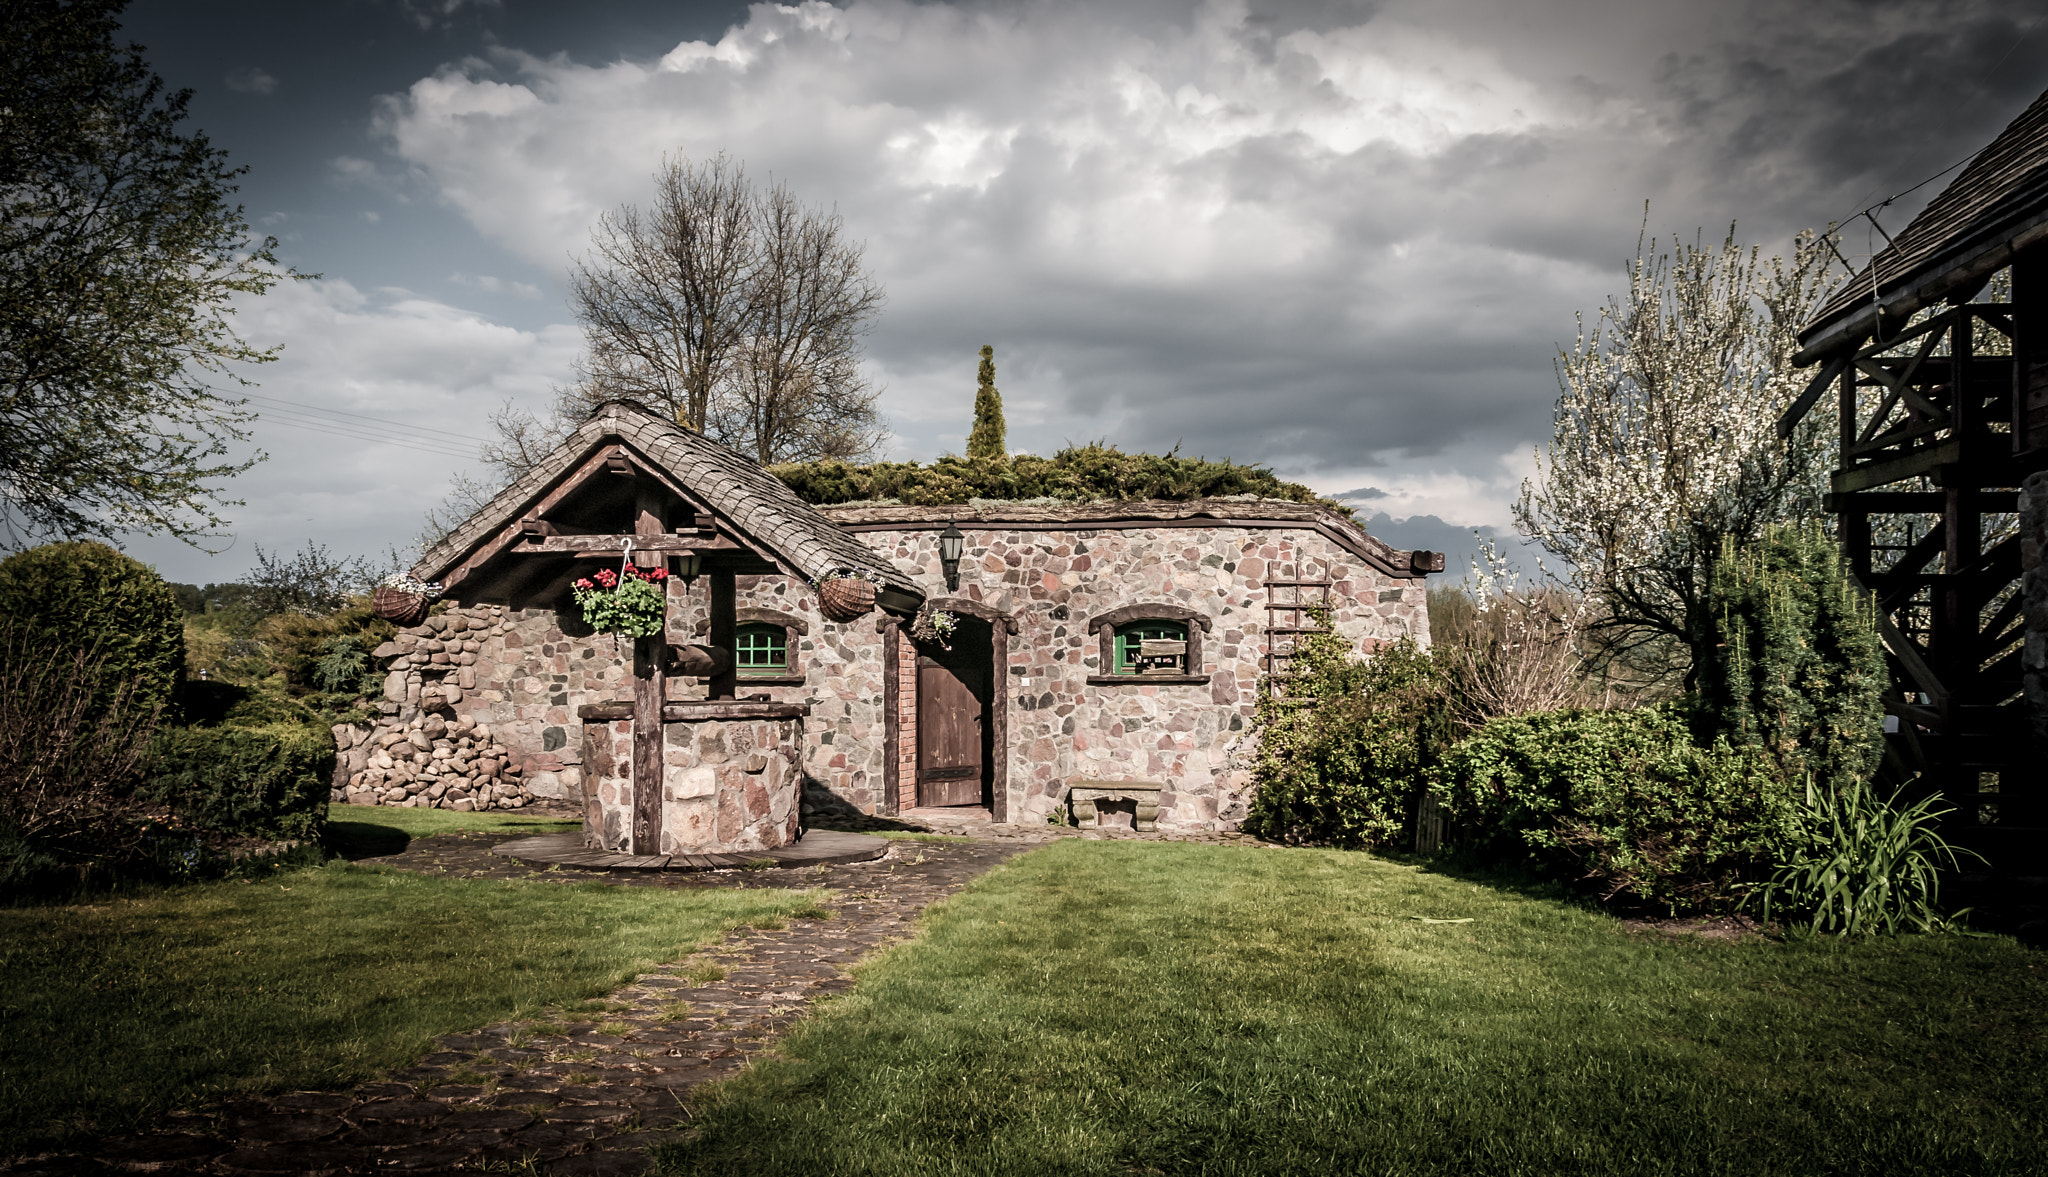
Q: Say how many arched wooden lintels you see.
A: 3